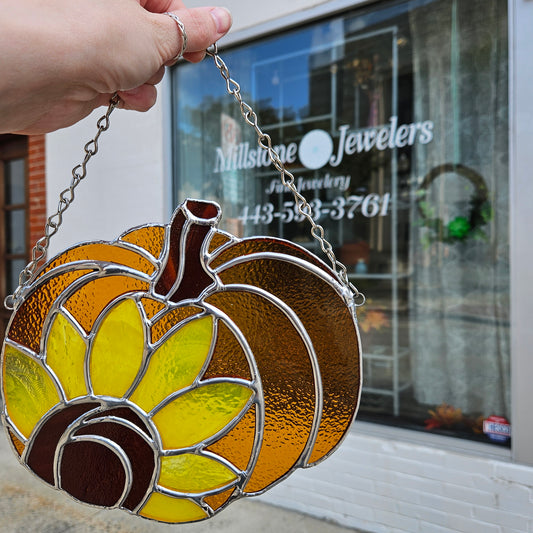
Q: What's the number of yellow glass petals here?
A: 7